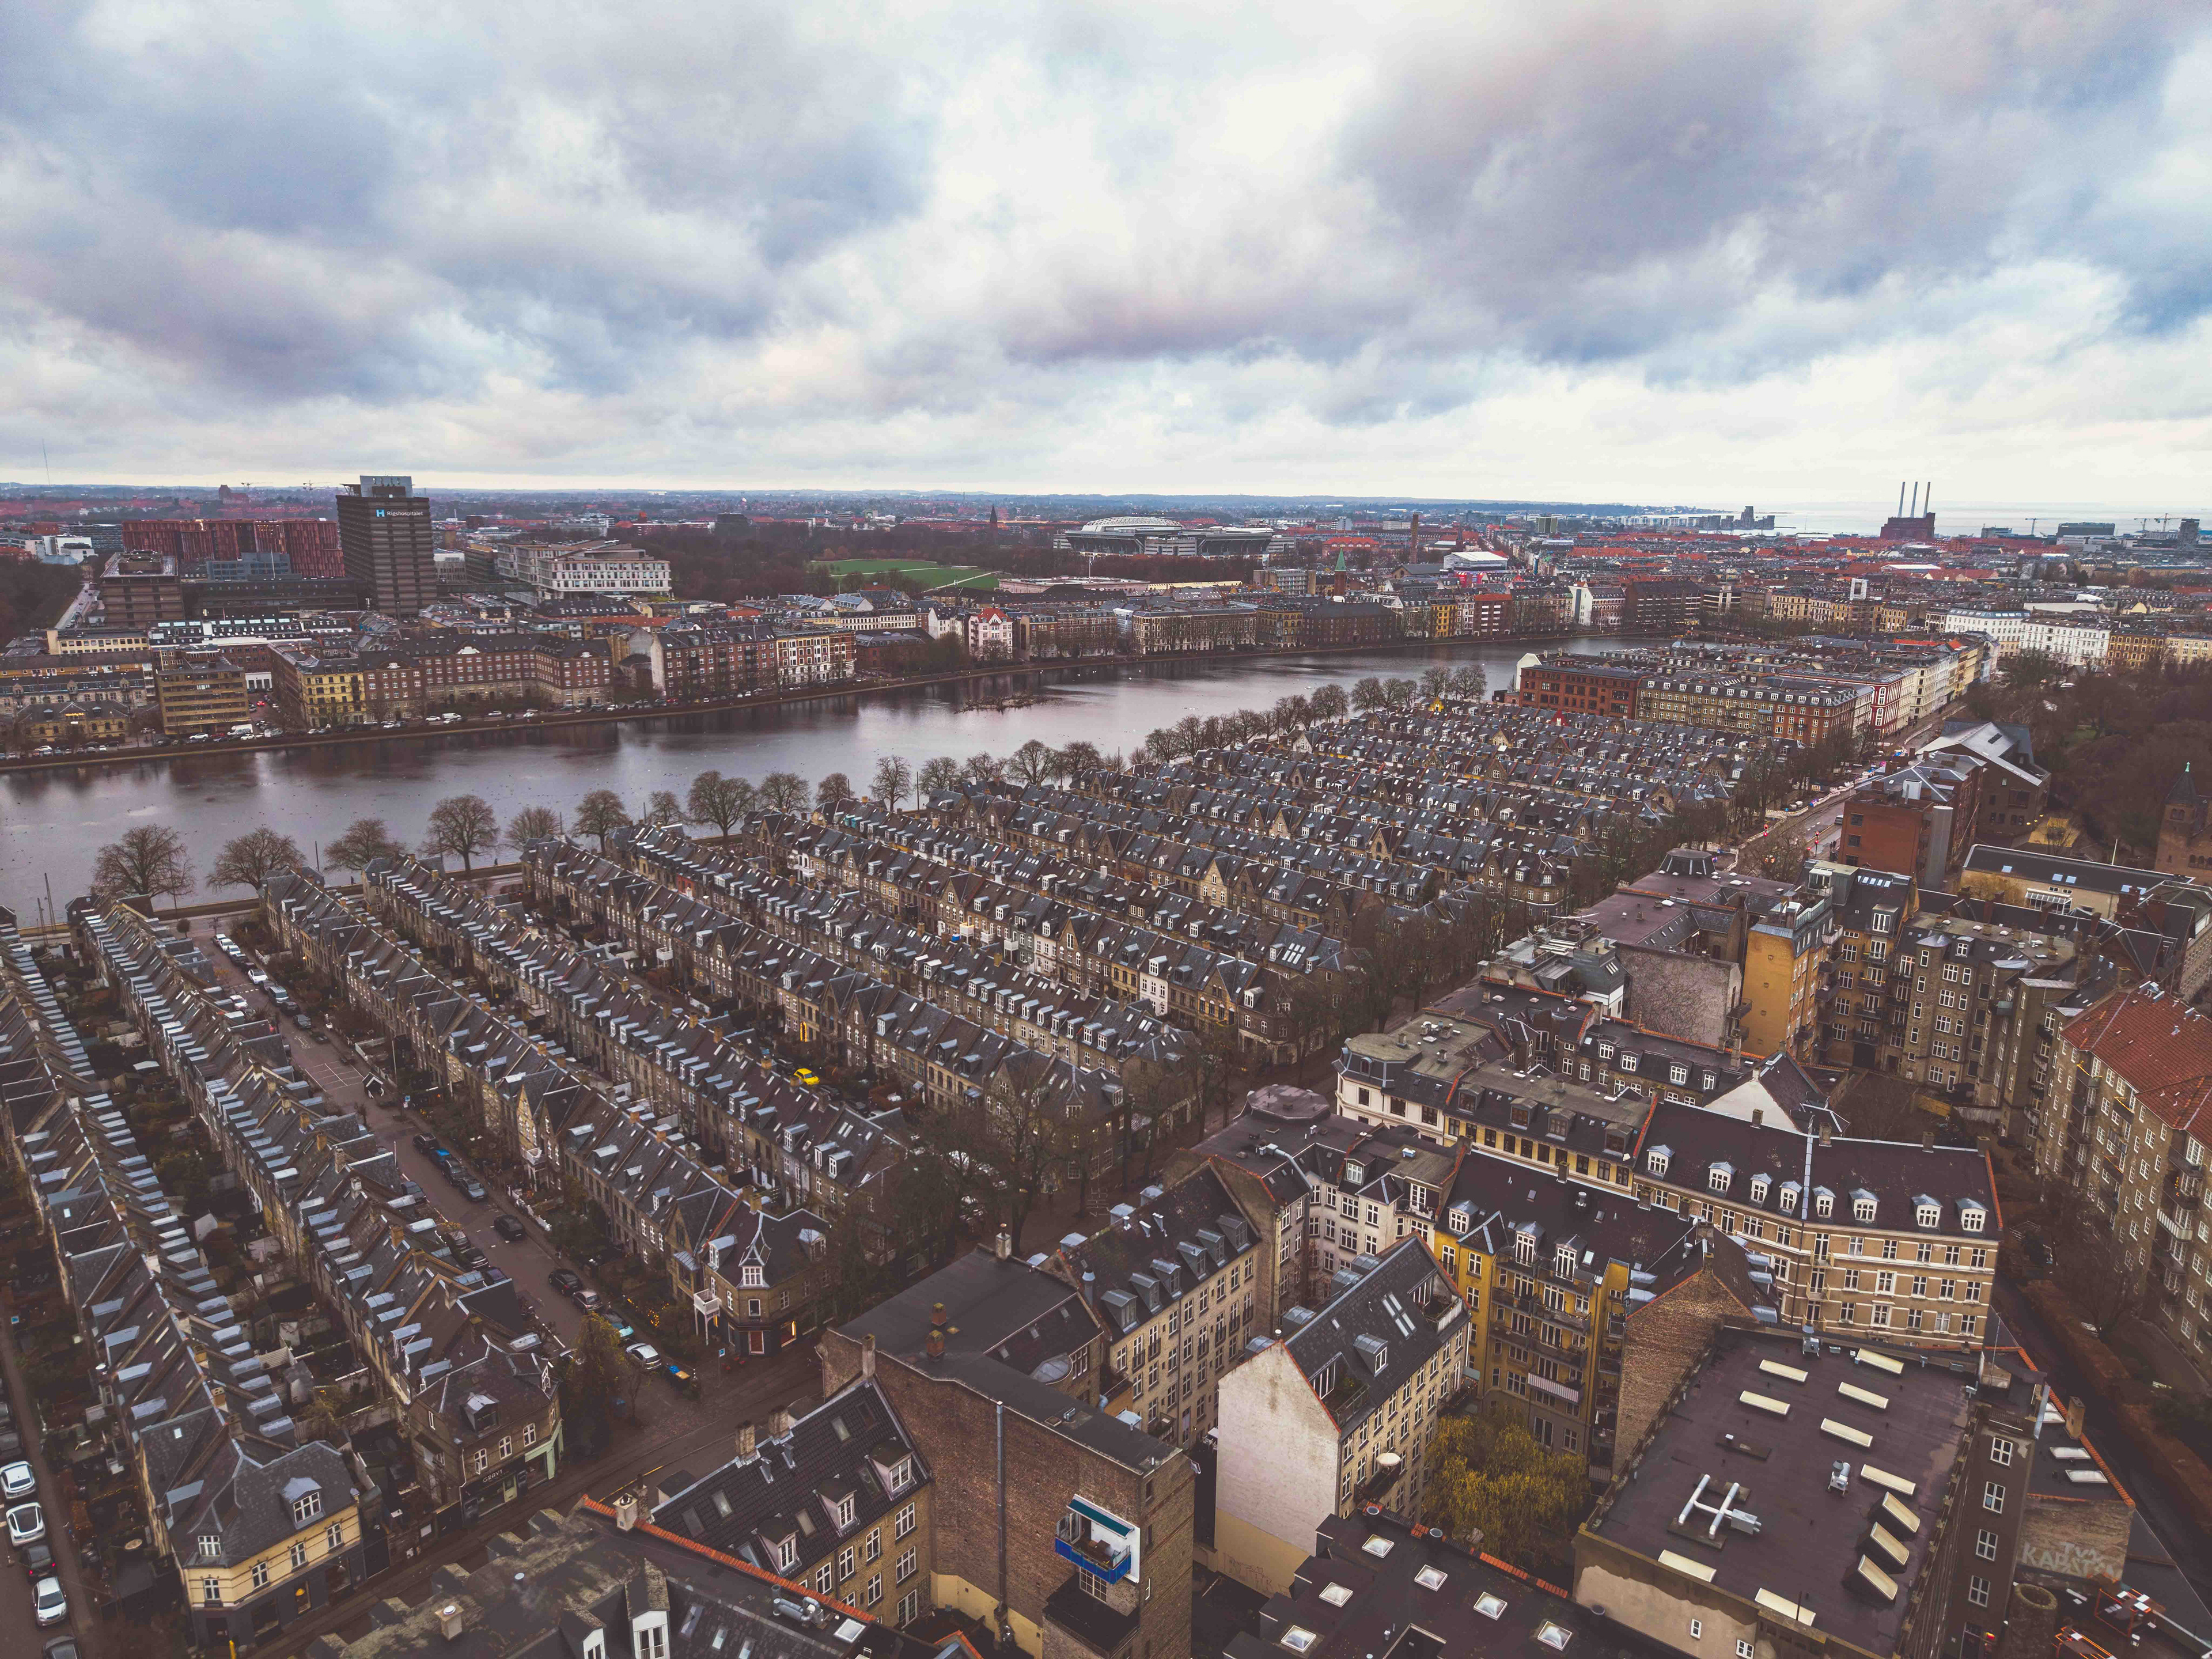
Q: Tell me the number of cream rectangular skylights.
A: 11